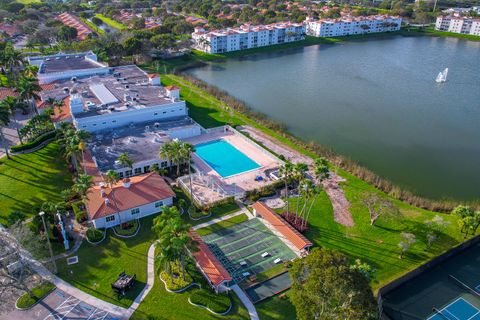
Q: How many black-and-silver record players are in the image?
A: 0